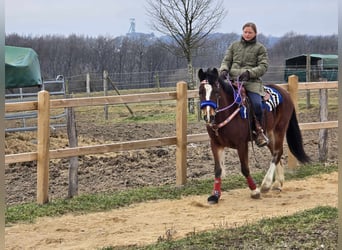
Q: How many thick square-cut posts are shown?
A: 3